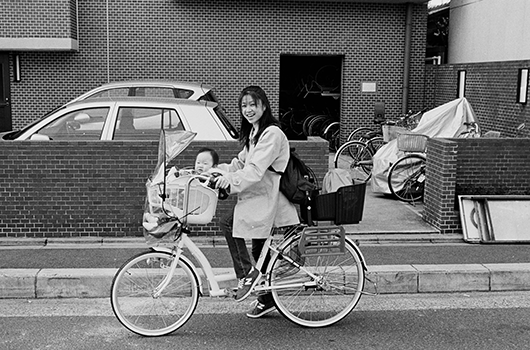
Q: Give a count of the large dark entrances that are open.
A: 1